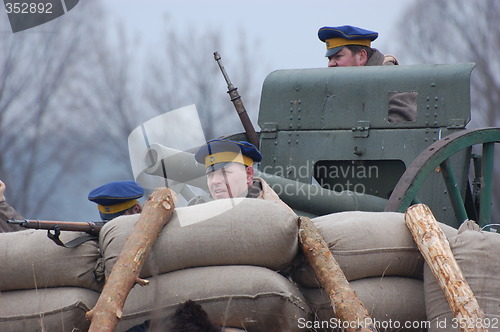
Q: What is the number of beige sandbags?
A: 7